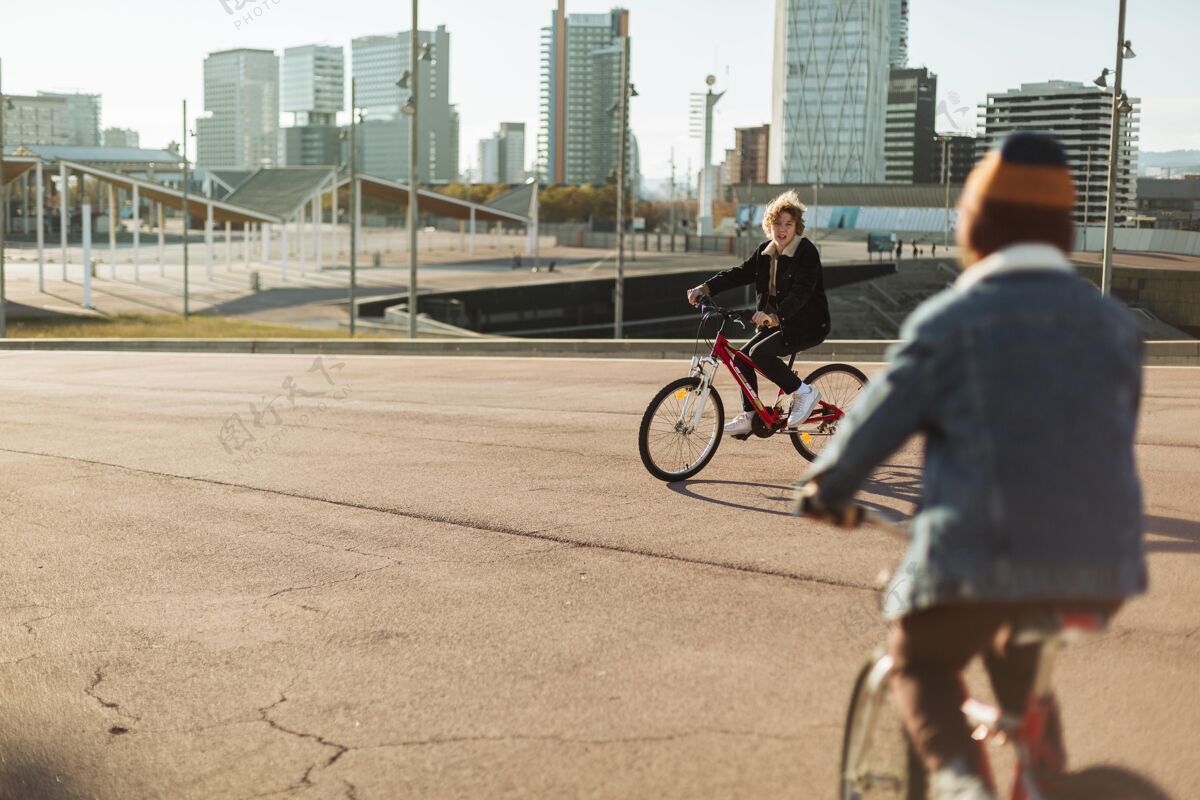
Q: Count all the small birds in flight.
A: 0